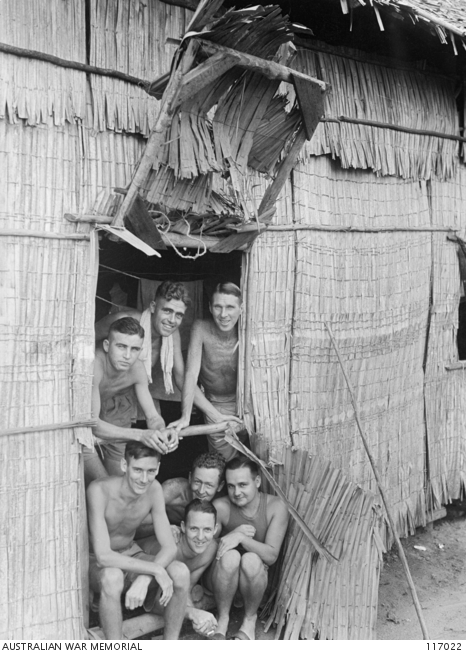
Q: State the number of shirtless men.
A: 6